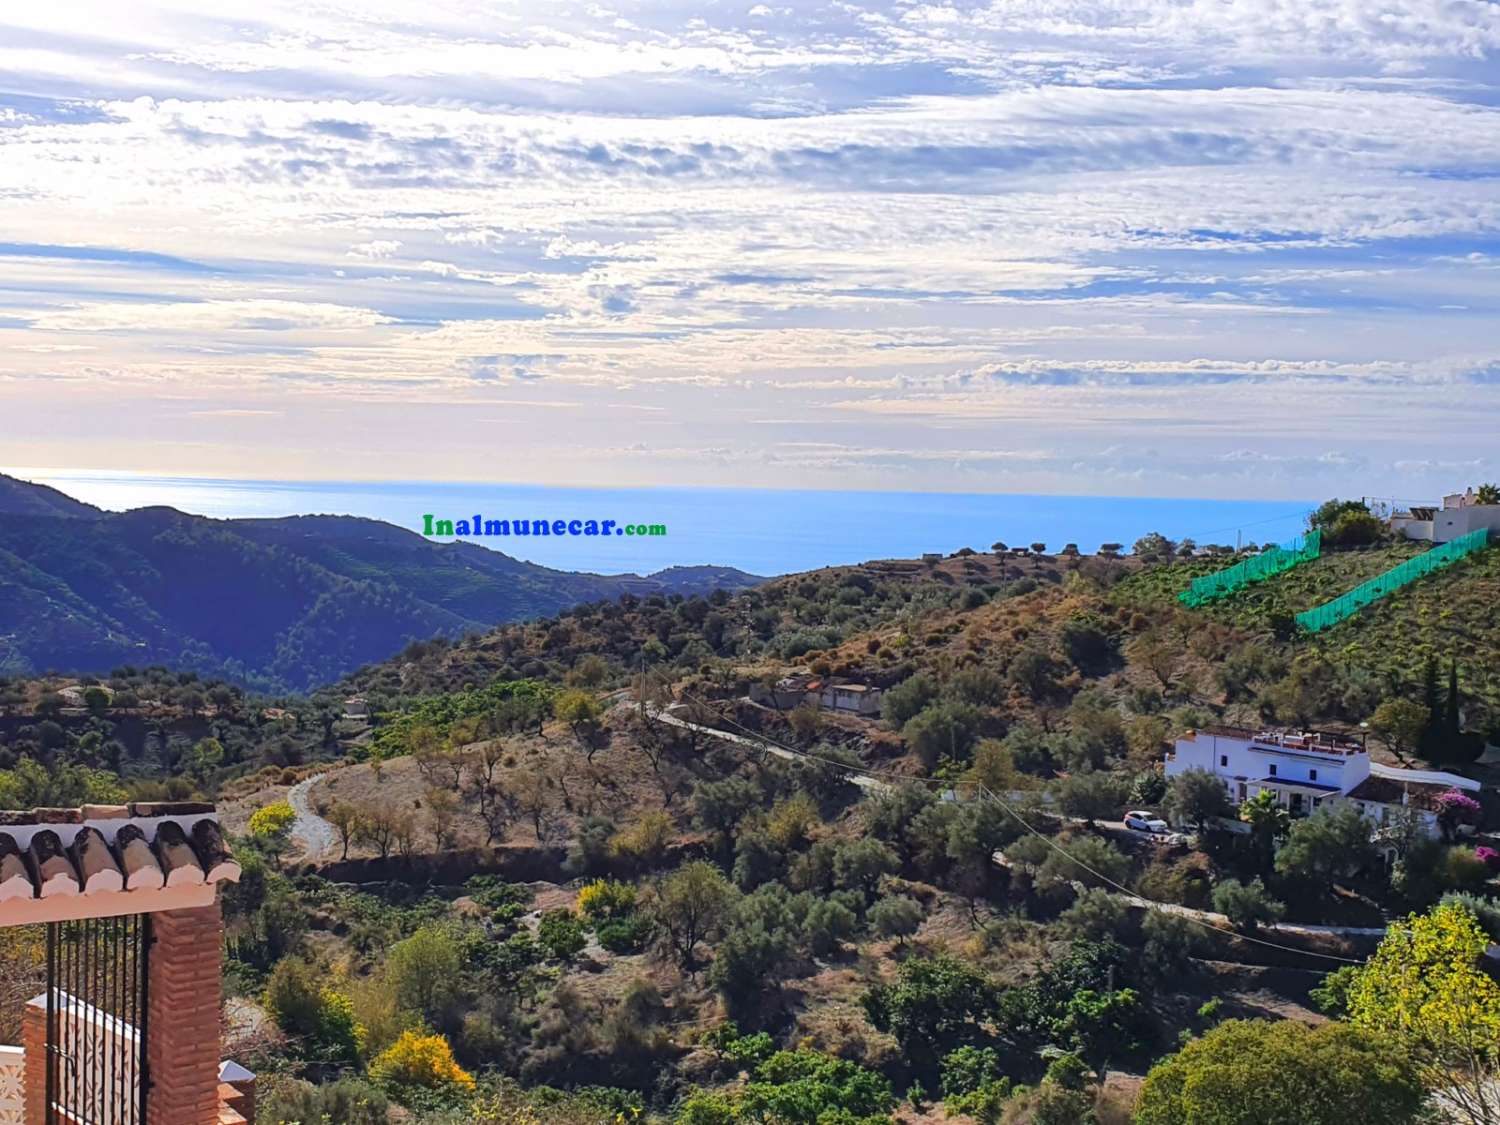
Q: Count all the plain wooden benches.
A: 0